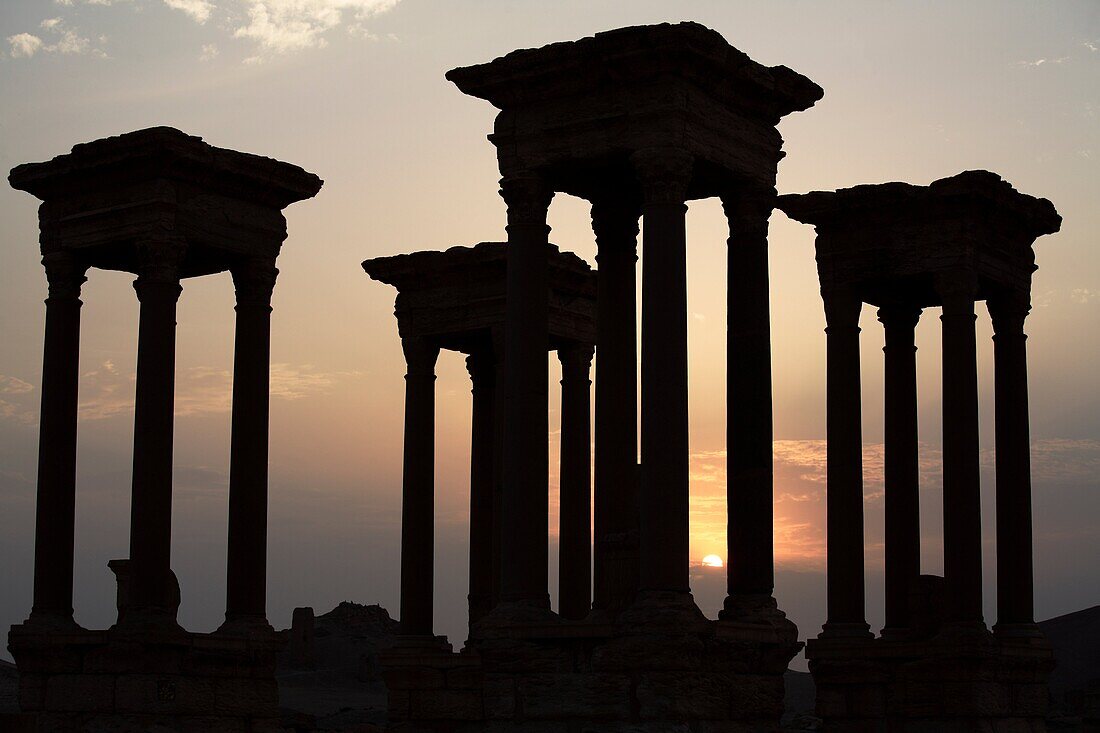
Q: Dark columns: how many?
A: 14